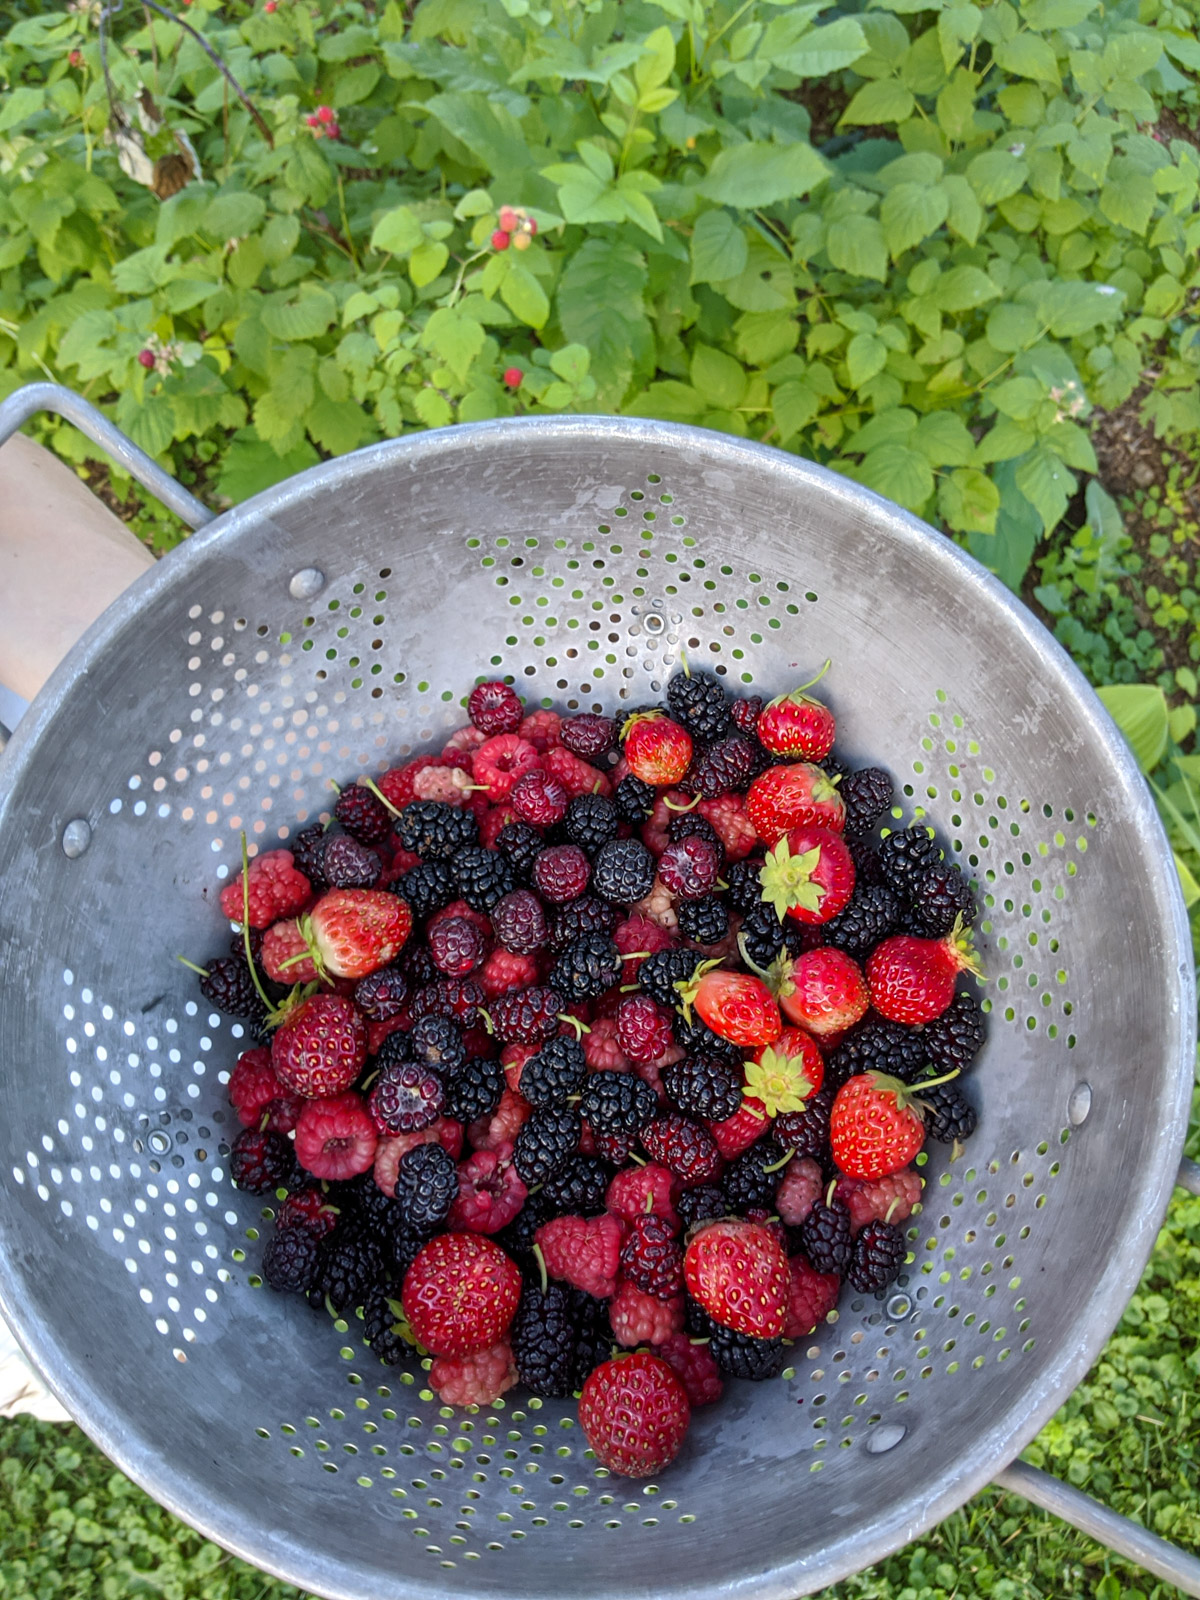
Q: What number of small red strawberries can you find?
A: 14